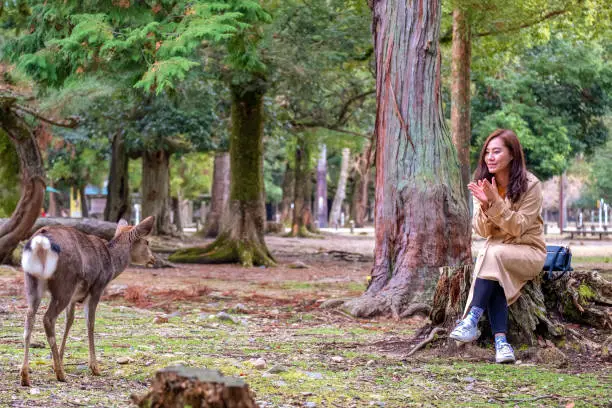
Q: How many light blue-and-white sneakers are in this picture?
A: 2